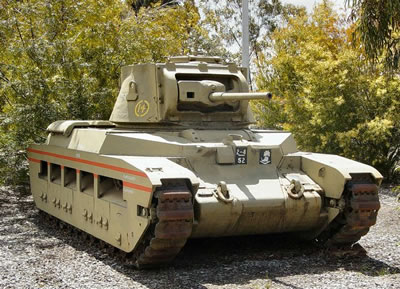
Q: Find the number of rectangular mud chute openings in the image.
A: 5